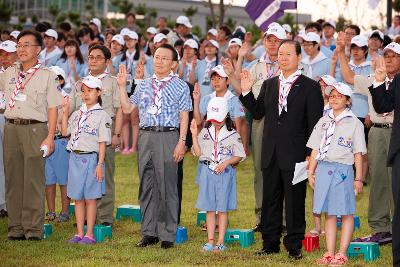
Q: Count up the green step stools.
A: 7